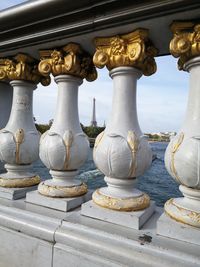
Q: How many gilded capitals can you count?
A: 4